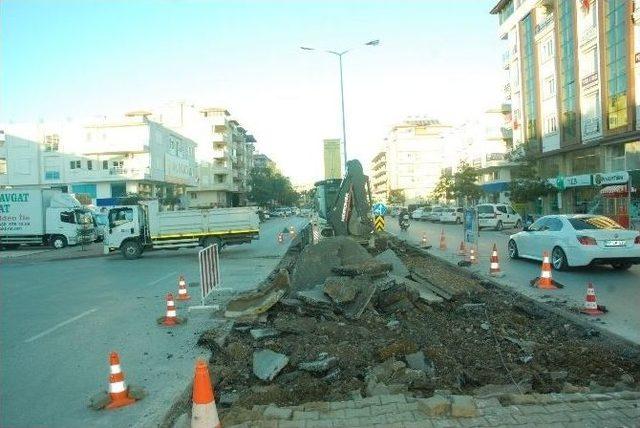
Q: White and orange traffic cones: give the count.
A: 13